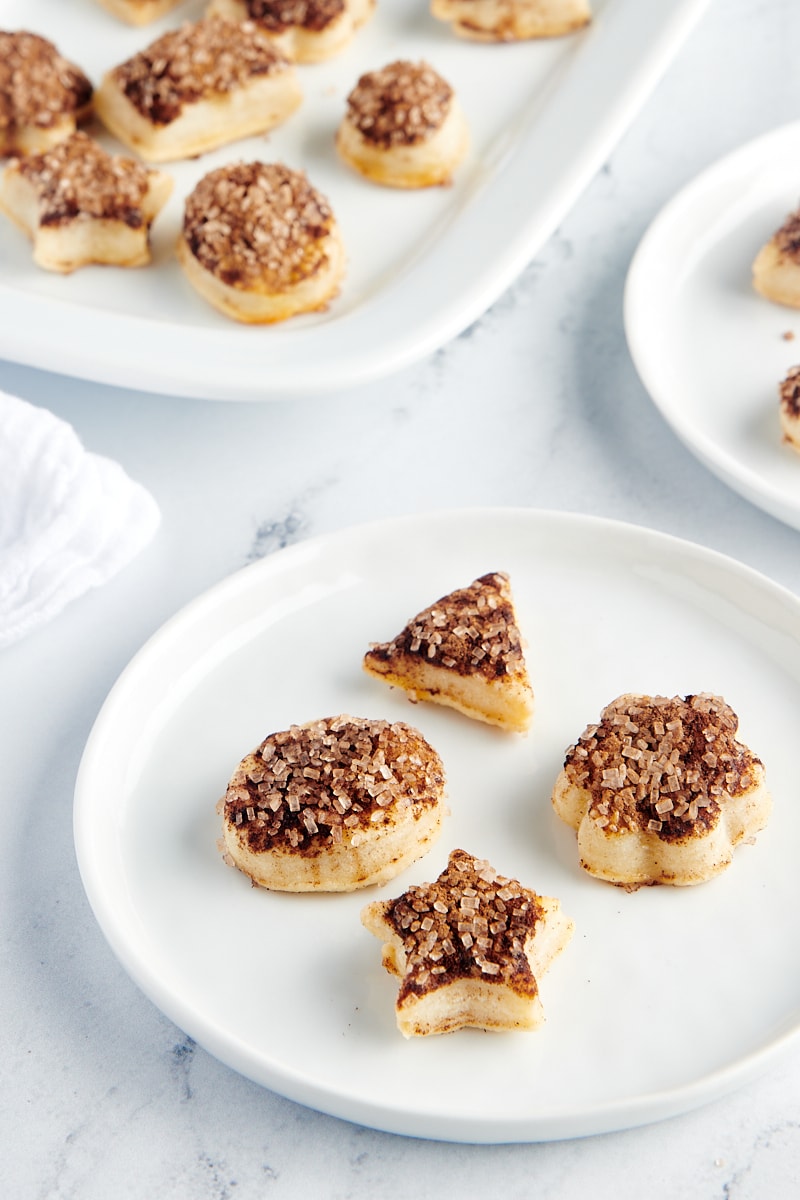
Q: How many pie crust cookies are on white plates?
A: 14